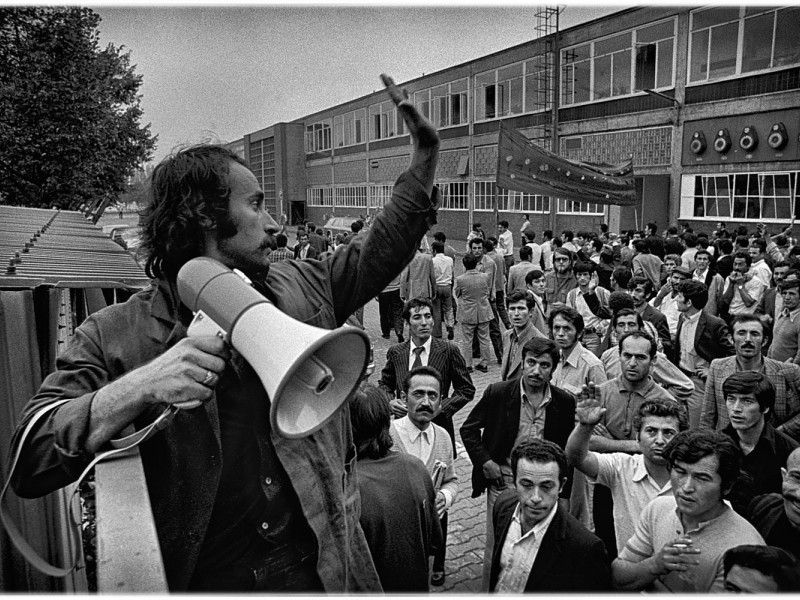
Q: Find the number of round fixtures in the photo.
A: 4